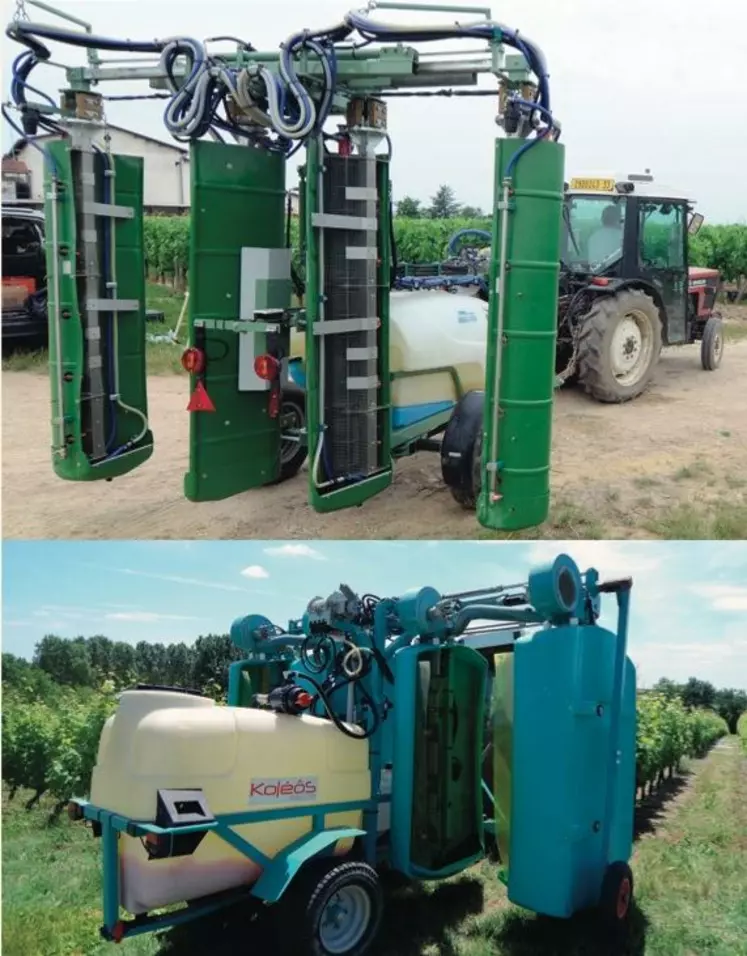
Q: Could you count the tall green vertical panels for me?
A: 4